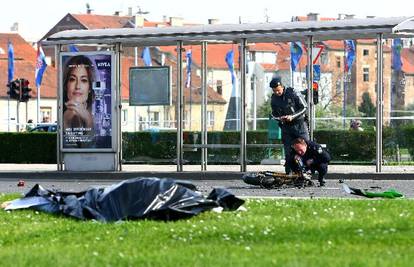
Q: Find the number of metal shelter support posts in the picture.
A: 7